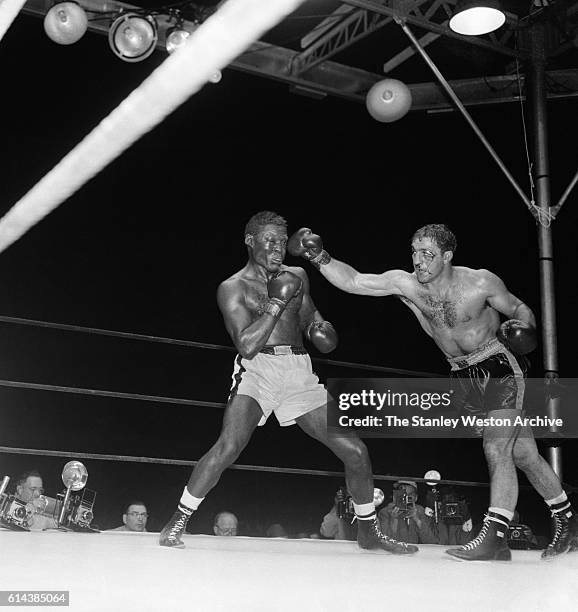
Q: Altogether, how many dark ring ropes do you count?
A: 3